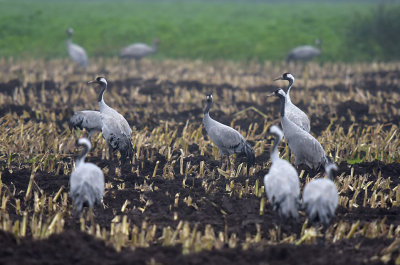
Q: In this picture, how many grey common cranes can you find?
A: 11